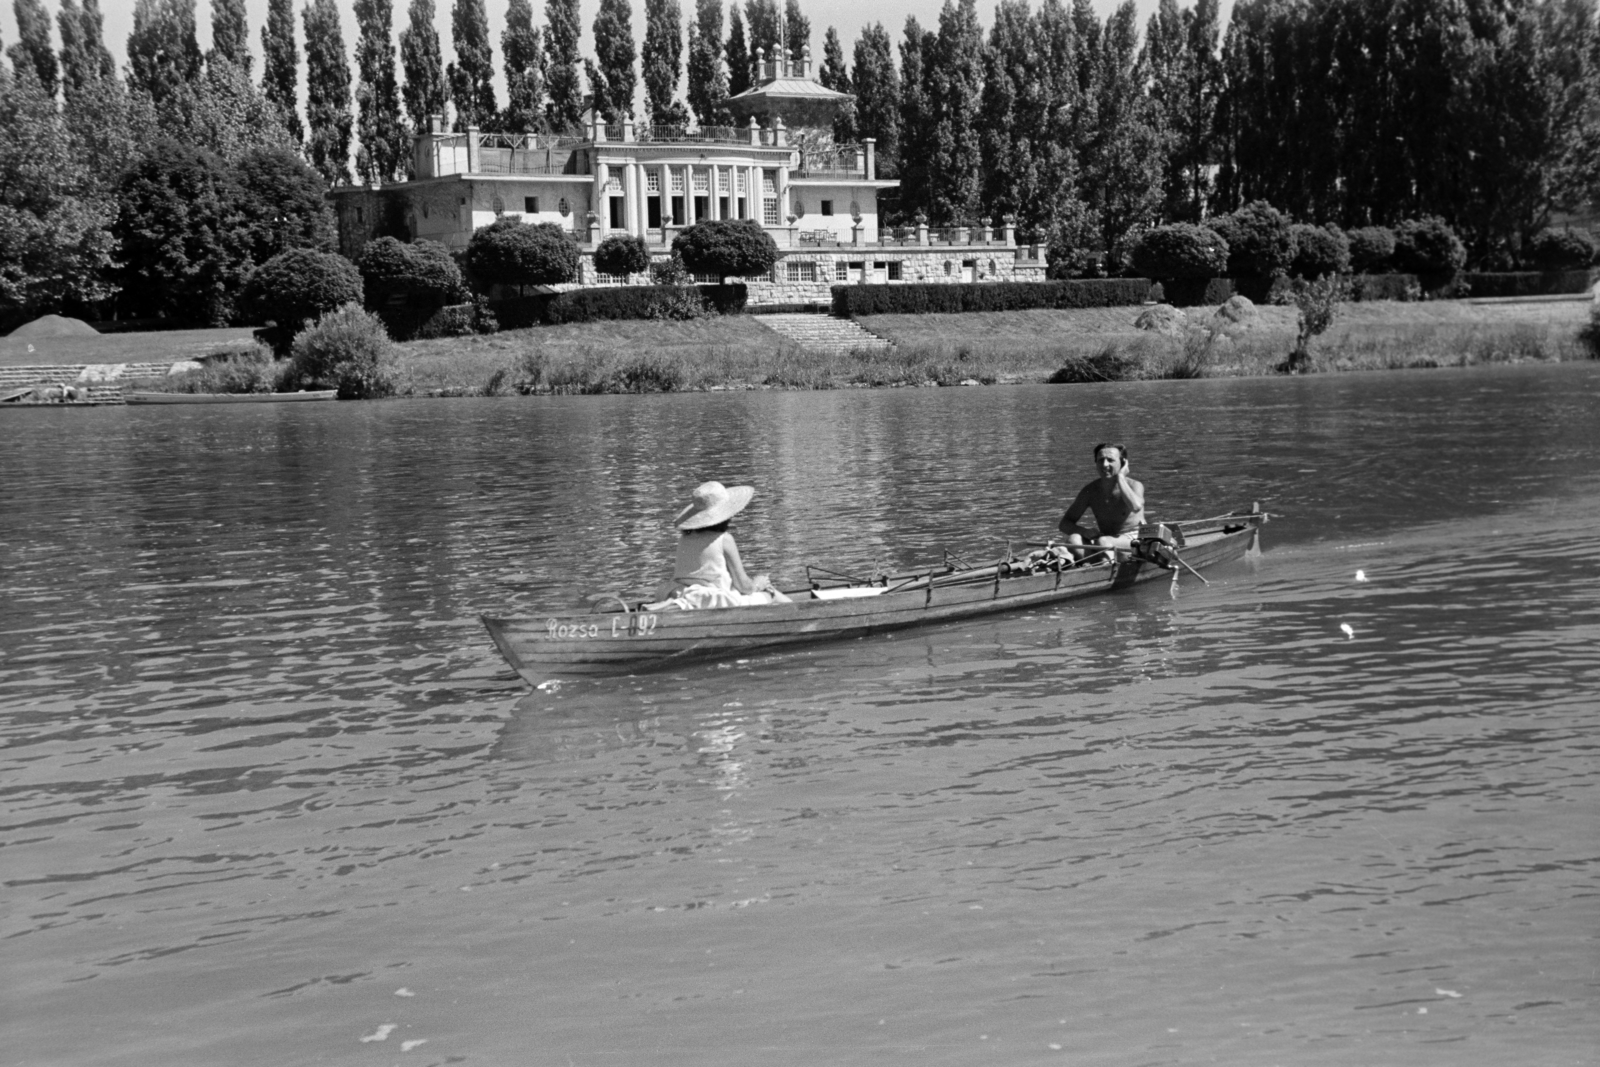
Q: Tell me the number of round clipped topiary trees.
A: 11